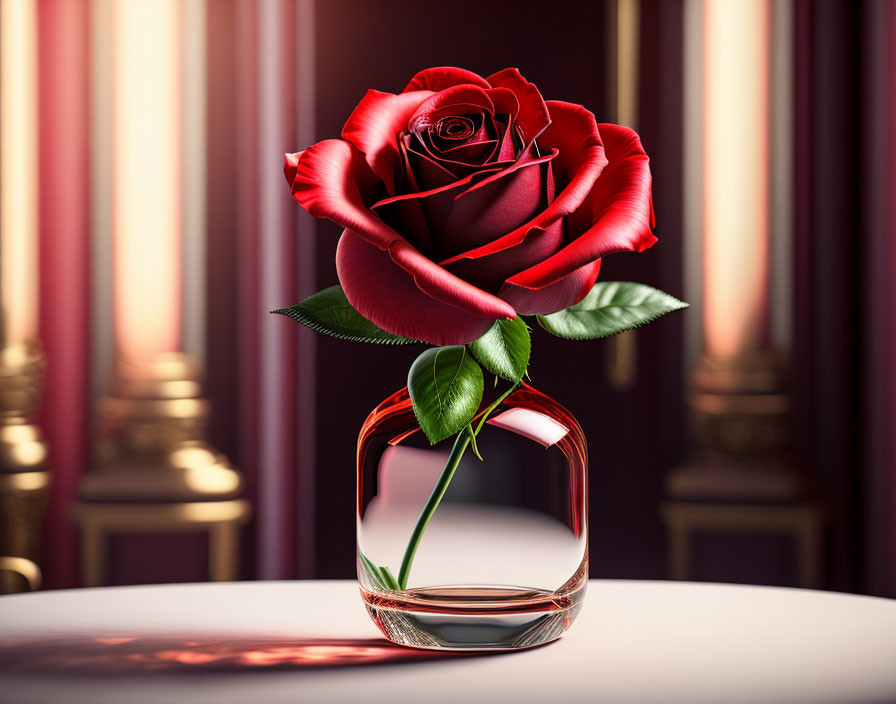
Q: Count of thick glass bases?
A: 1